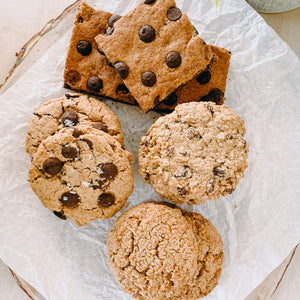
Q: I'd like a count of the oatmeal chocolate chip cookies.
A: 1